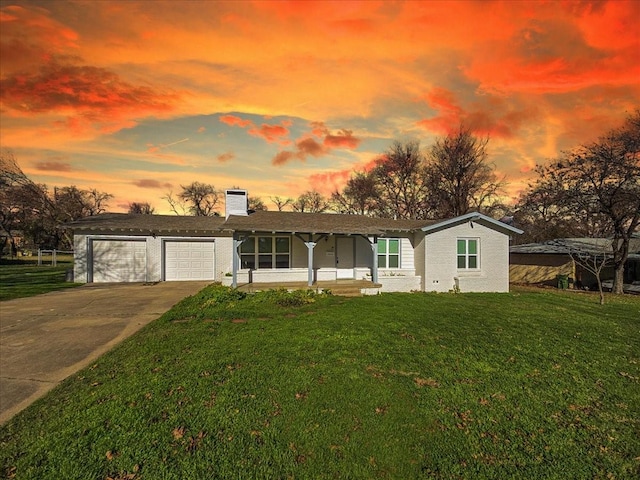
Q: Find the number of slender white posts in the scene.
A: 3